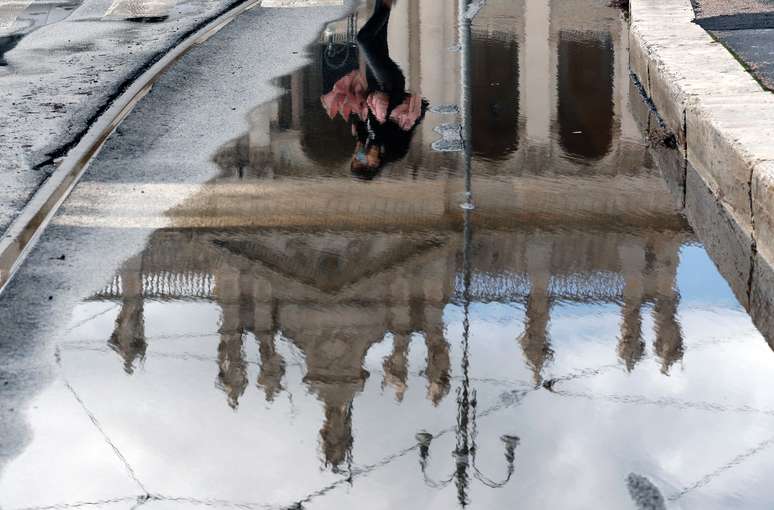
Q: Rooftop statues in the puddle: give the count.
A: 9